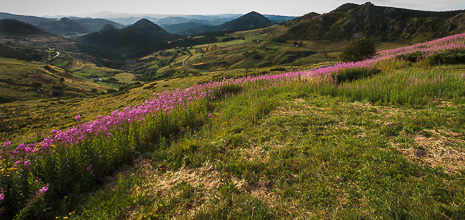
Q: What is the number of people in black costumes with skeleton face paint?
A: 0